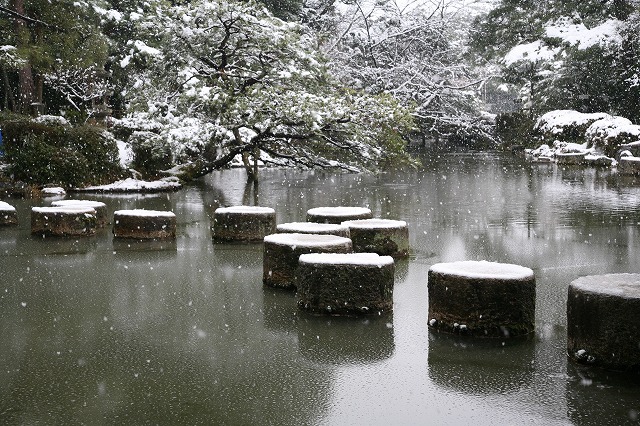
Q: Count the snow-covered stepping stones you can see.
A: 12